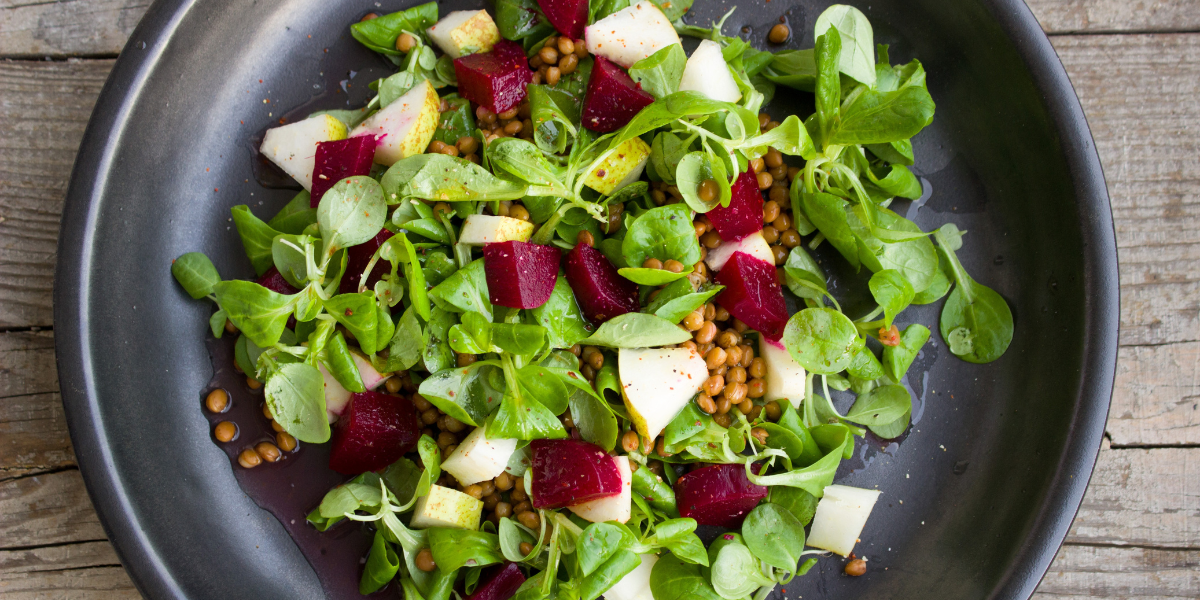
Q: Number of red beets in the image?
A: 14